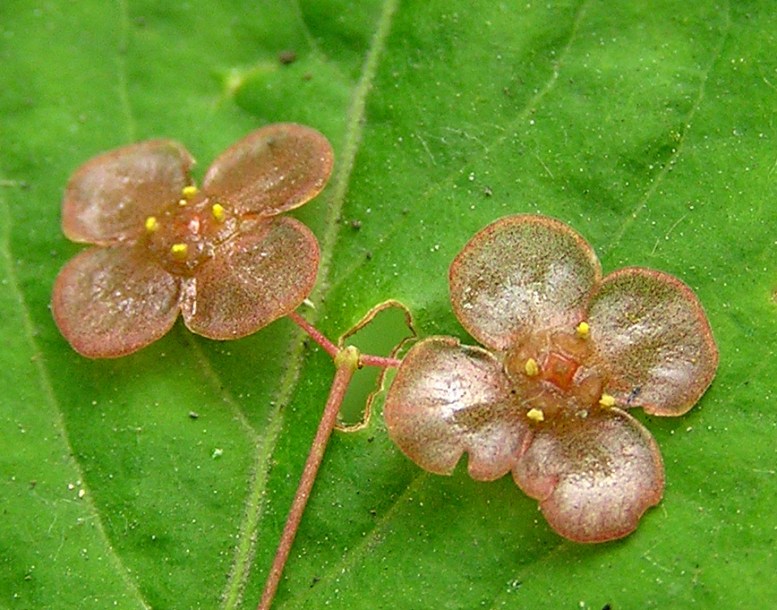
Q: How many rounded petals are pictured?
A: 8